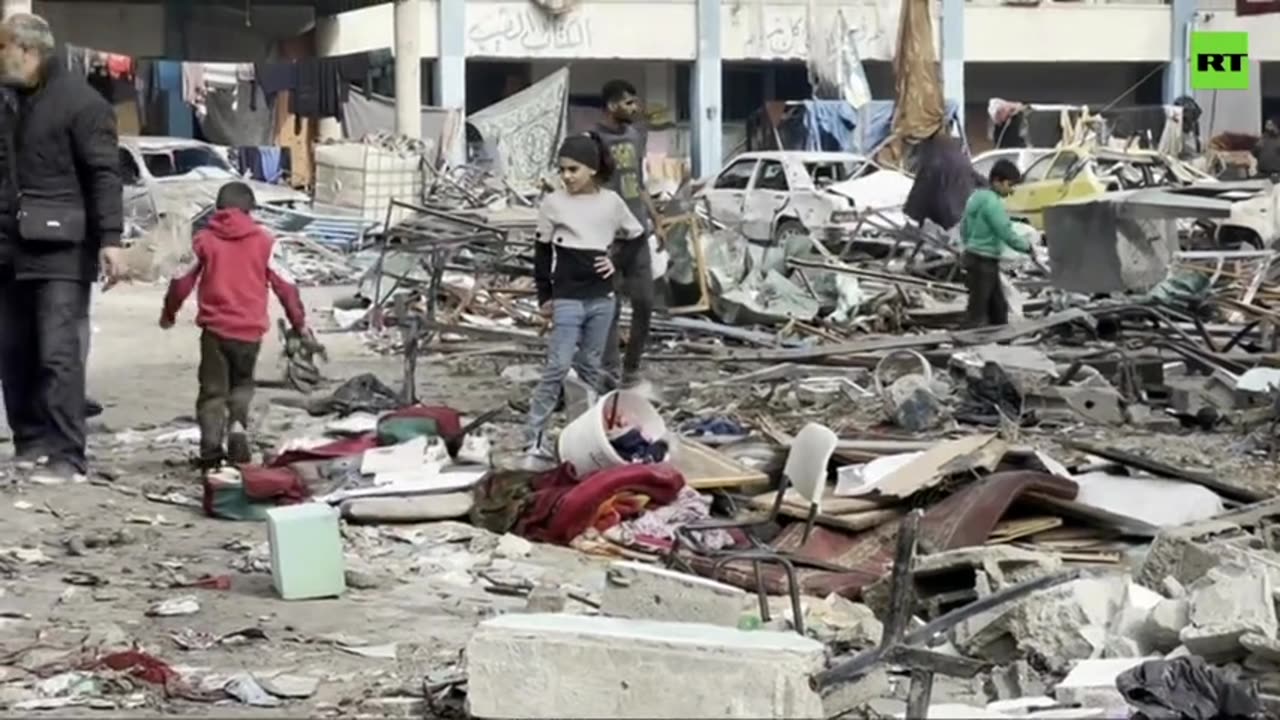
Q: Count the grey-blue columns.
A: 4